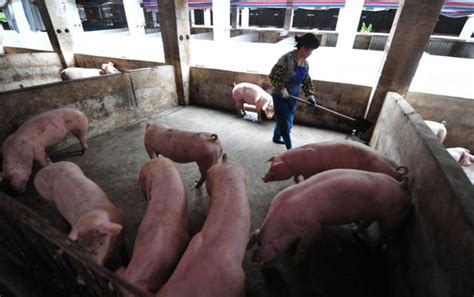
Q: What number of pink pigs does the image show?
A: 11